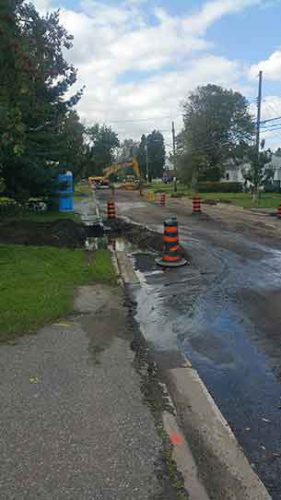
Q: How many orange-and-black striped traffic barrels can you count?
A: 5